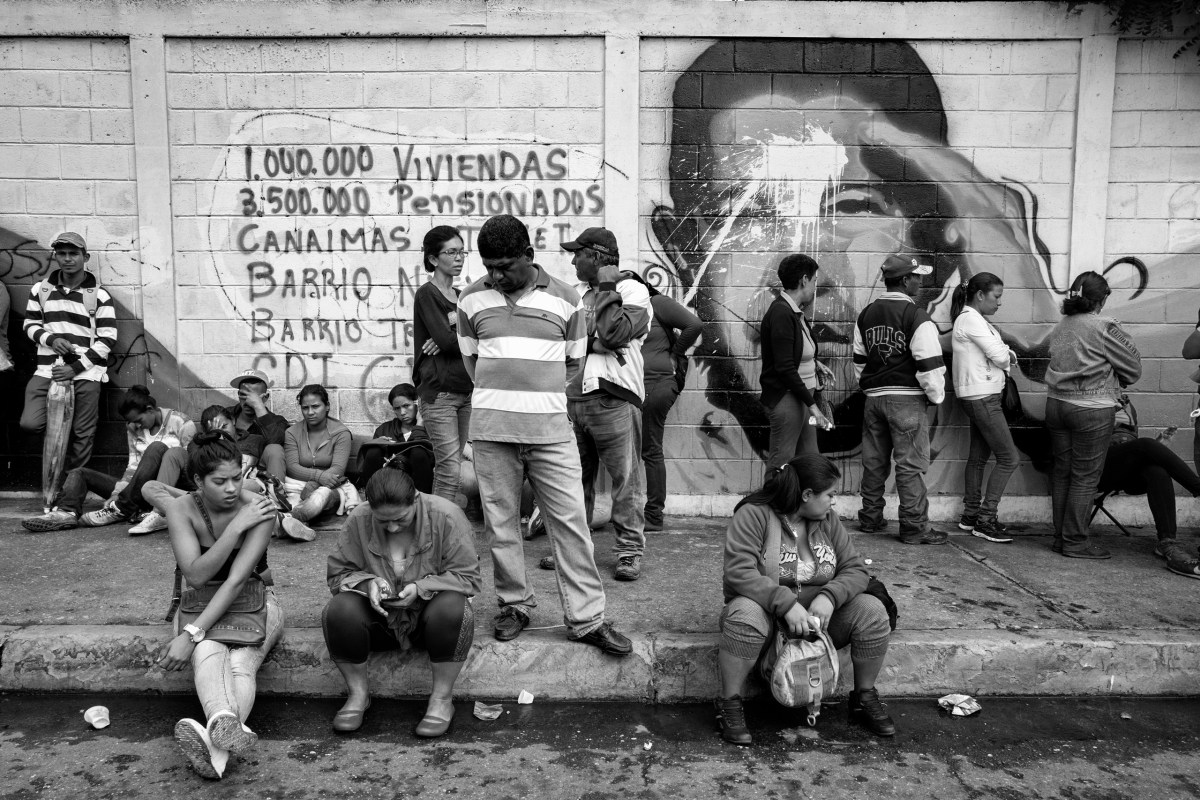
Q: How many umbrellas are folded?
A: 1